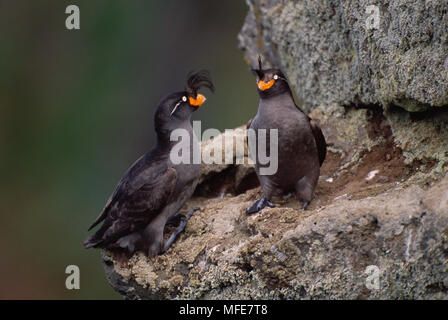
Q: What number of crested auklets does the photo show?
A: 2